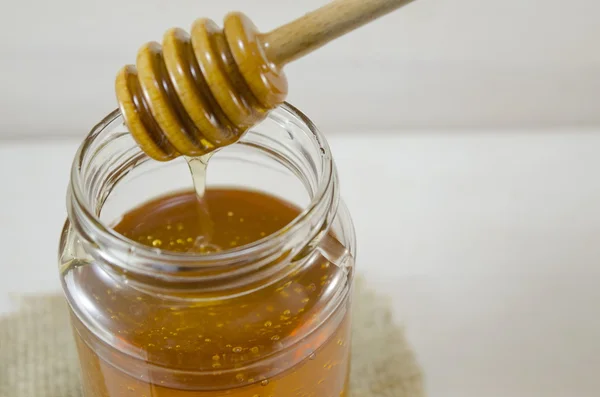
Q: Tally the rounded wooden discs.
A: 5